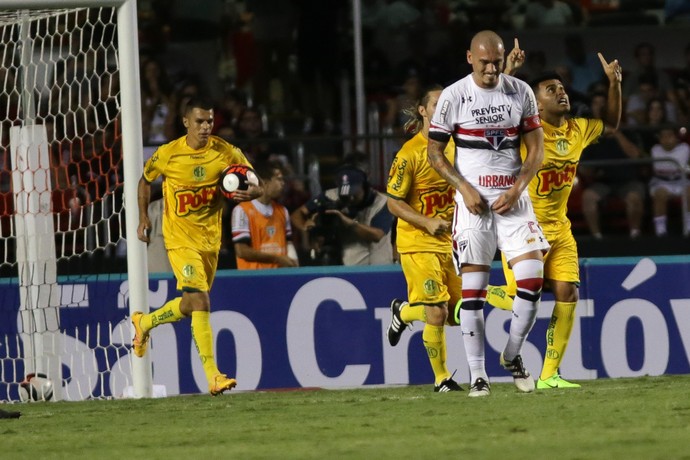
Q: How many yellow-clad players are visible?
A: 3